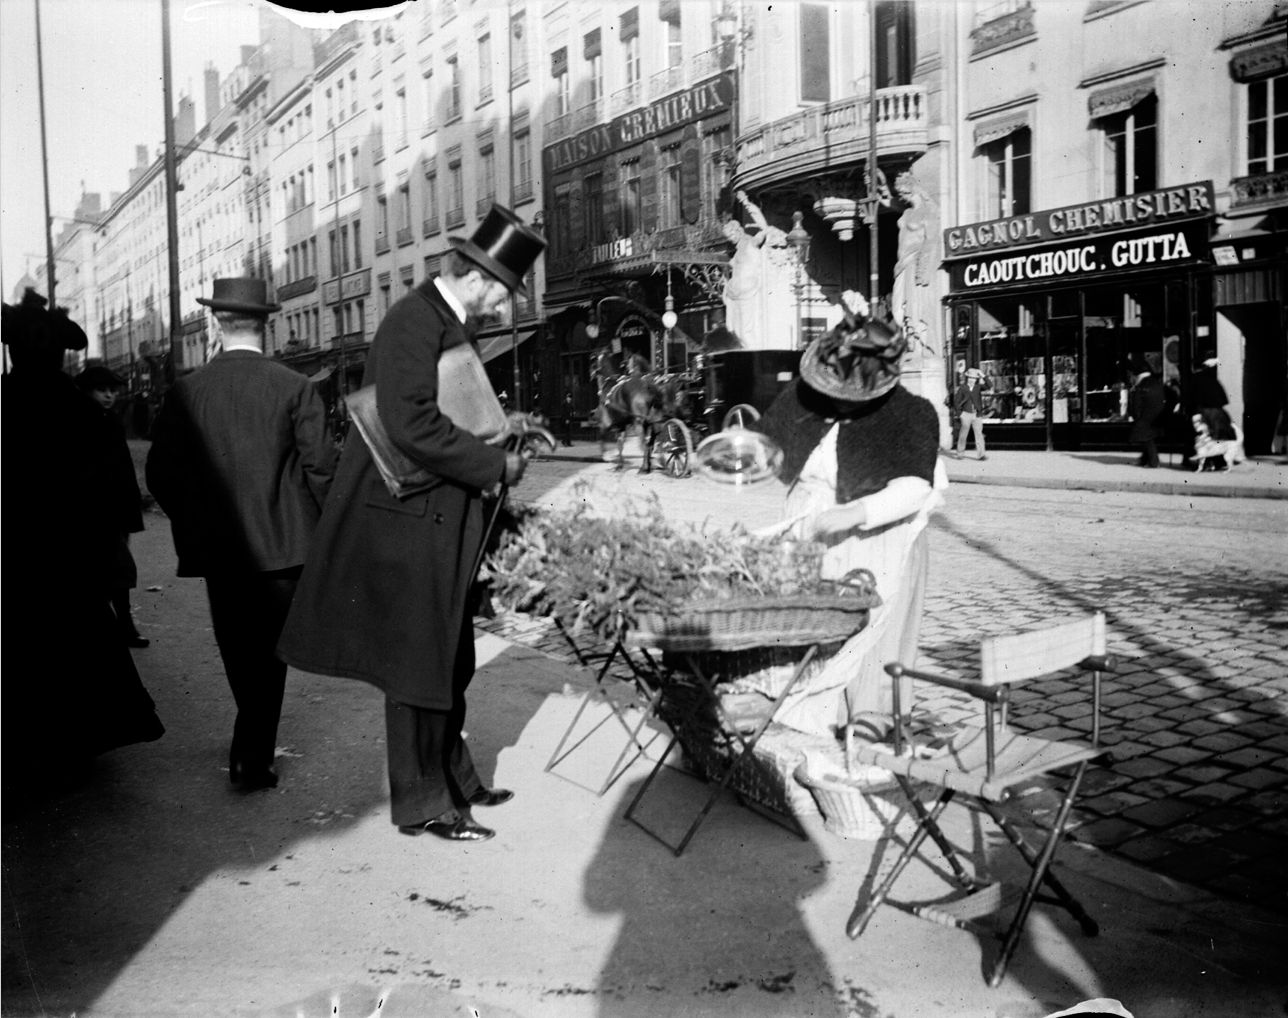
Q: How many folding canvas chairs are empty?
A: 1